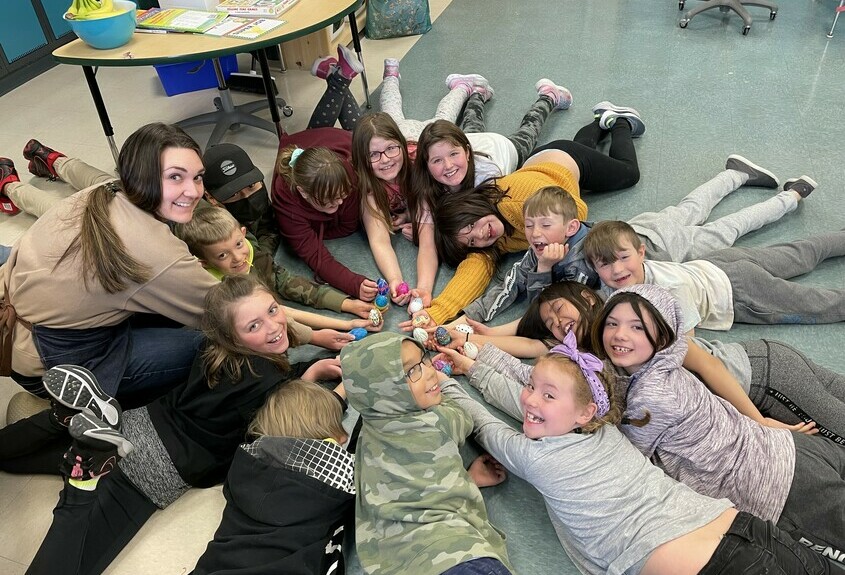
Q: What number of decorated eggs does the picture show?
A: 12